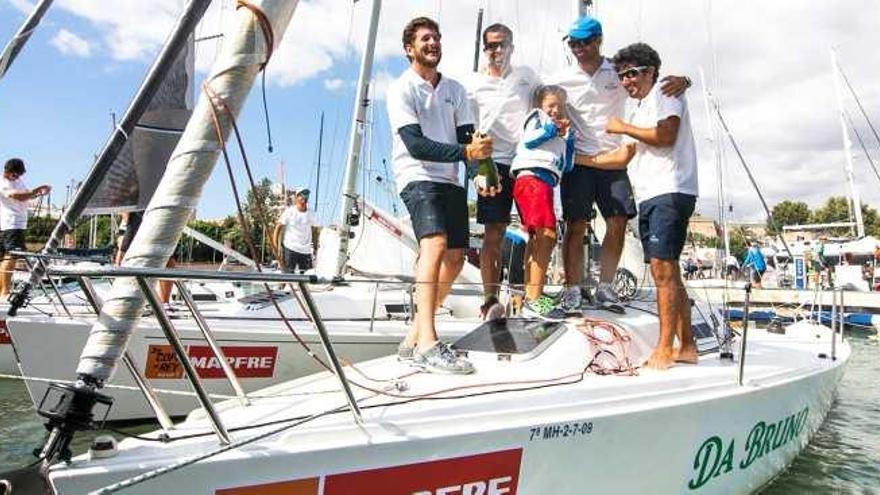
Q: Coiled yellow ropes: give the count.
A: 0